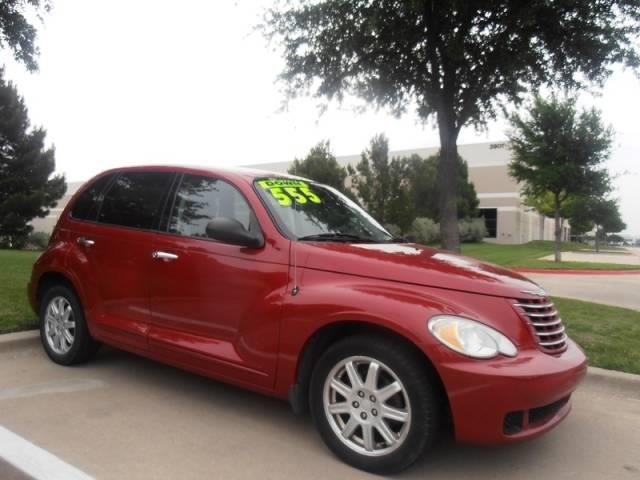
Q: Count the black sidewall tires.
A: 2